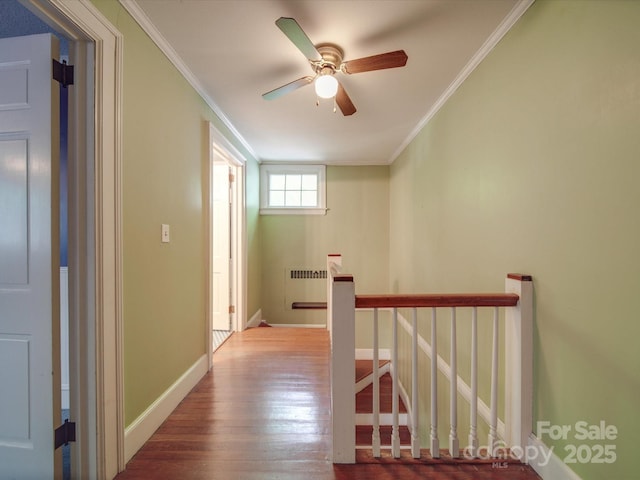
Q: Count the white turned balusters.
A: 7